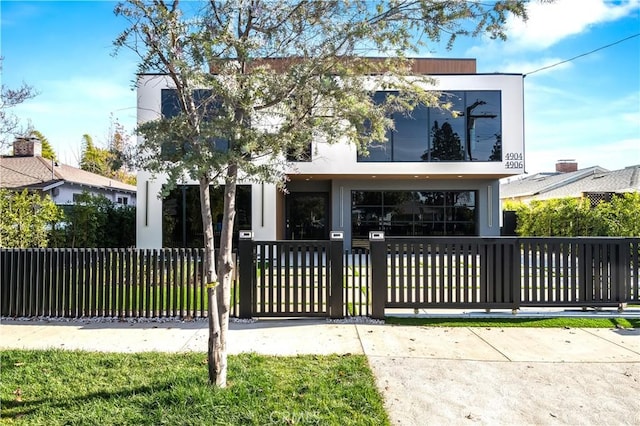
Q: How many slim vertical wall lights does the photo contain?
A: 4